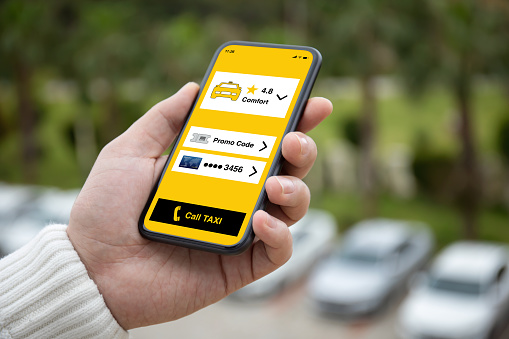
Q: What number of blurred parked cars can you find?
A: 5